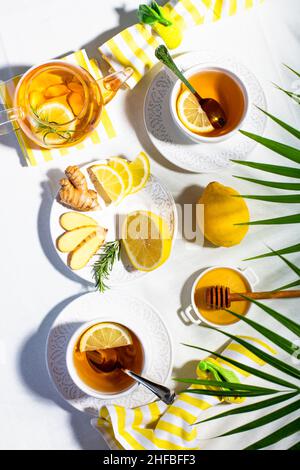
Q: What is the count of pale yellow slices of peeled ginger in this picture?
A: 3